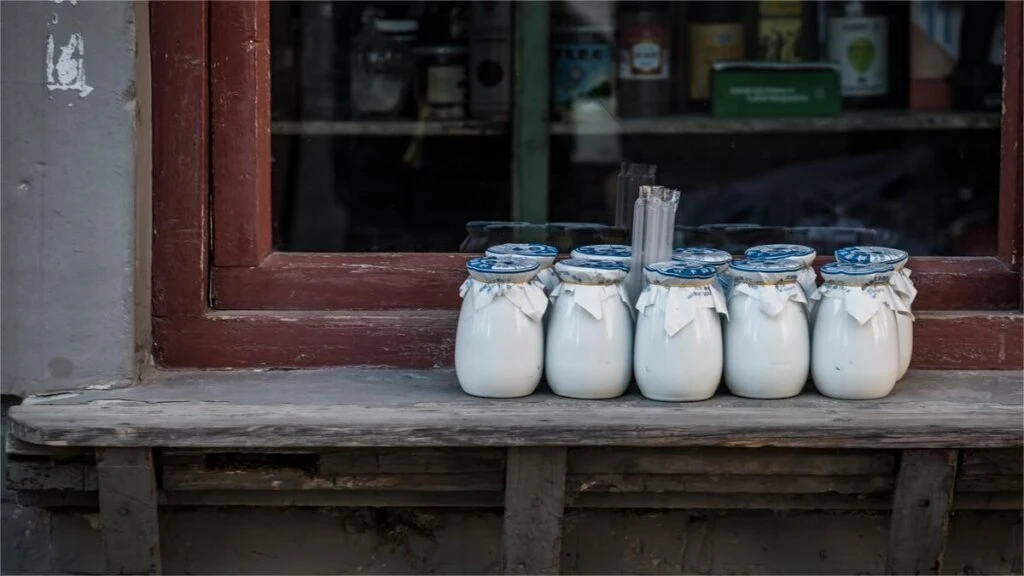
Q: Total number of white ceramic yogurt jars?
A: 10